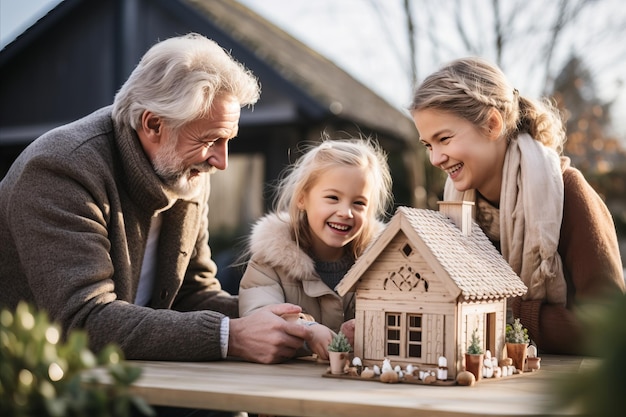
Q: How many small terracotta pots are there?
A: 3